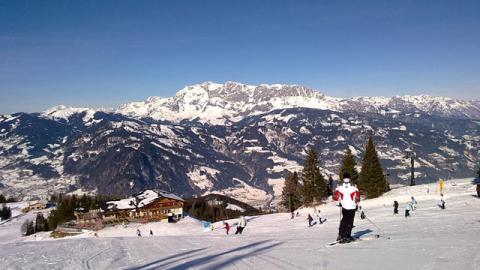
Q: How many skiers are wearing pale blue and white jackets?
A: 2